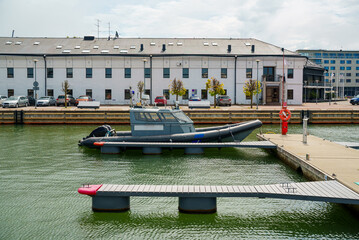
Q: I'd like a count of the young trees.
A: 5